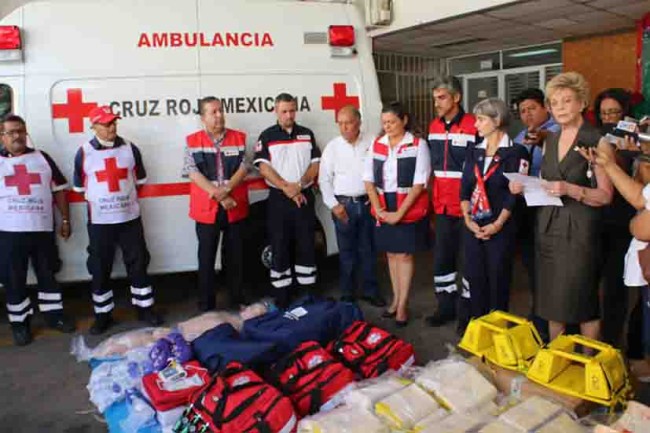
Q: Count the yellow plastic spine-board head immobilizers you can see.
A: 2